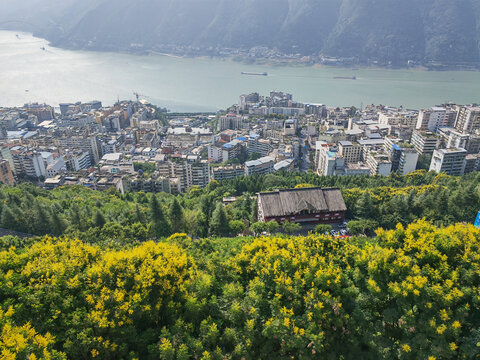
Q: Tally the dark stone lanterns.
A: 0